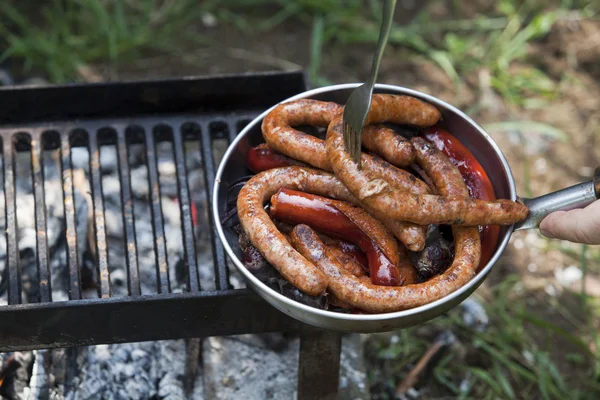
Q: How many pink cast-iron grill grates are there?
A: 0